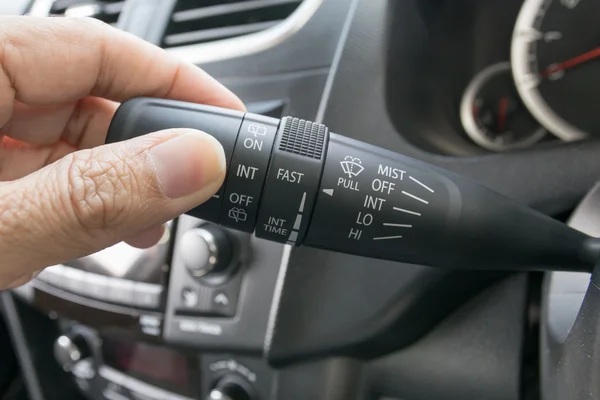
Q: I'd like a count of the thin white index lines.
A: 5